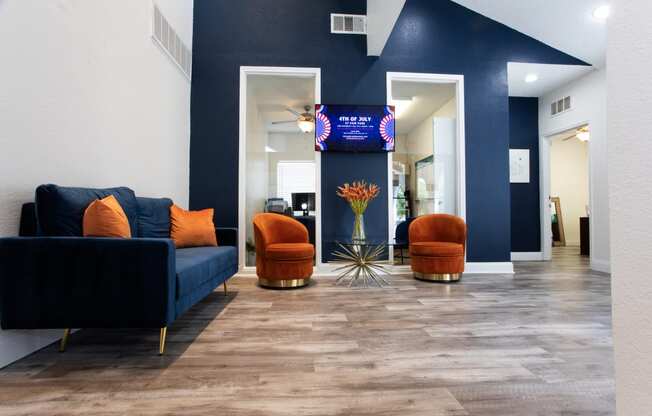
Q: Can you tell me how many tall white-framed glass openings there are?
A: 2